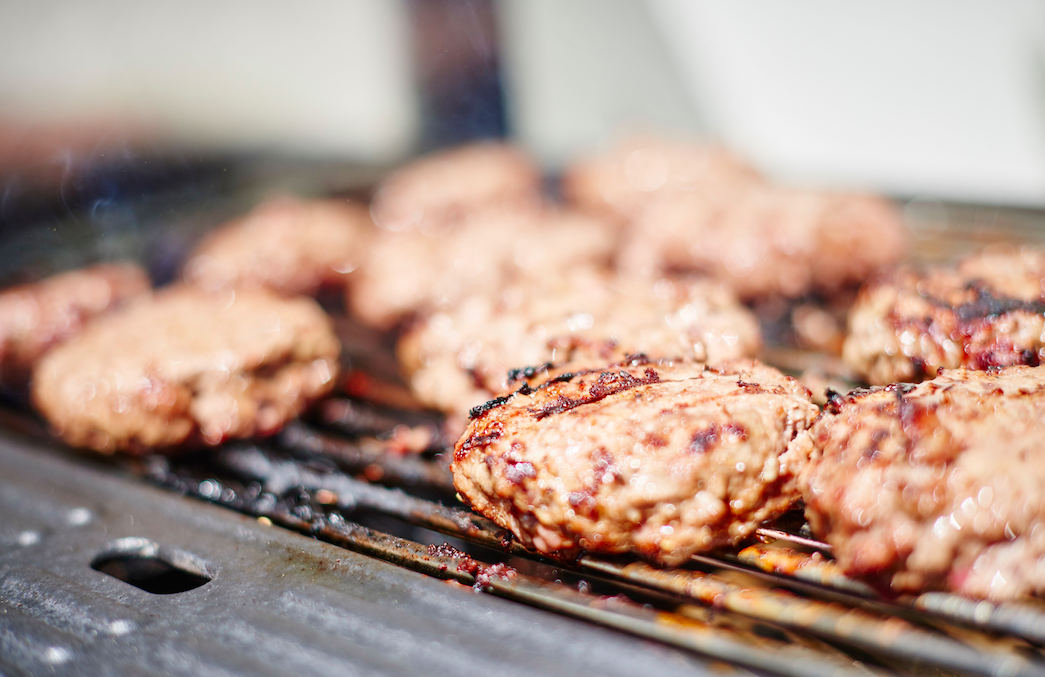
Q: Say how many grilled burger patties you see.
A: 11